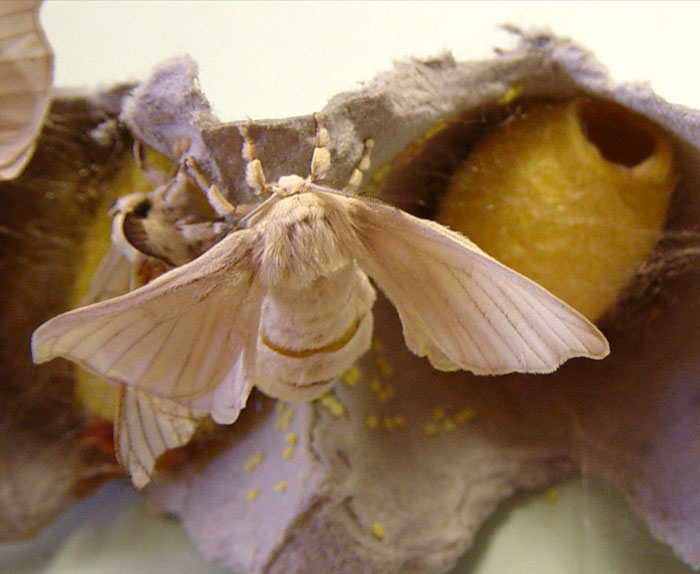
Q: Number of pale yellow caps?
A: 0